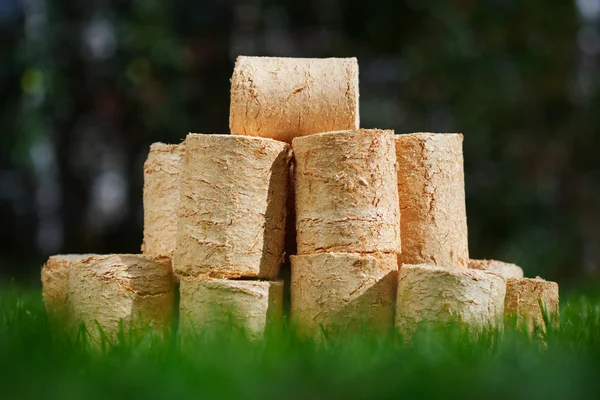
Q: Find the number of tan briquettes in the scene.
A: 12